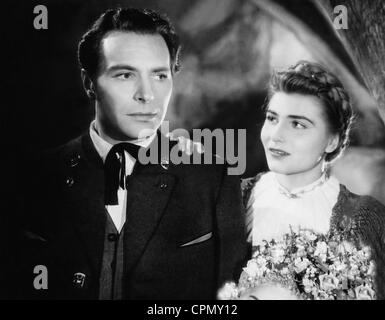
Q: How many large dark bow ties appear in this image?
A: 1